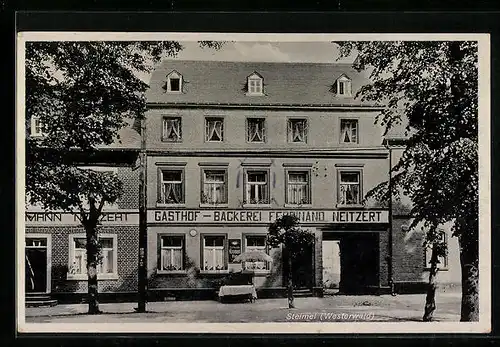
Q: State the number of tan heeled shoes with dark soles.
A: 0